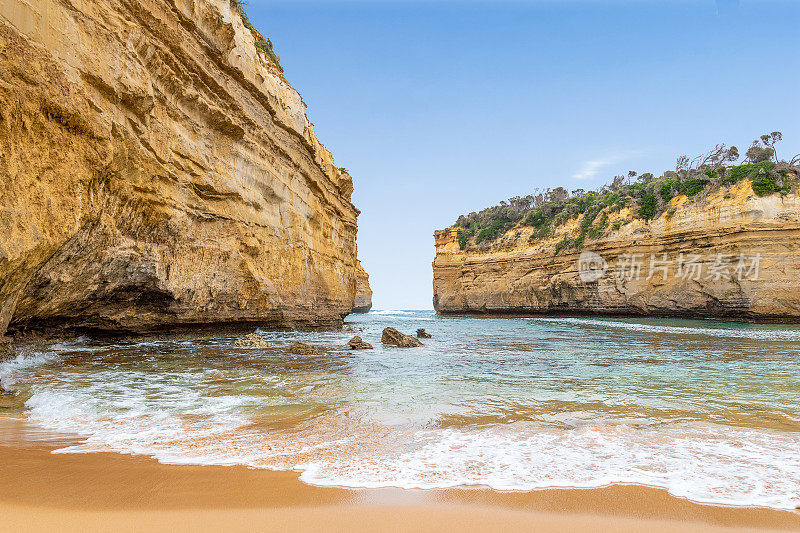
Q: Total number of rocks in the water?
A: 5